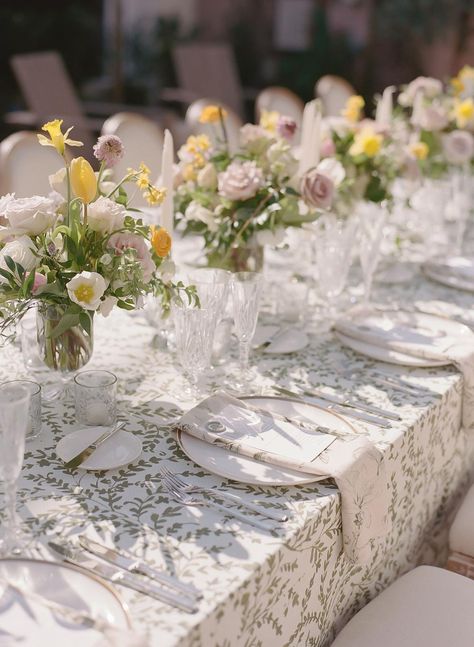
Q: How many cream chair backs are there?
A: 5